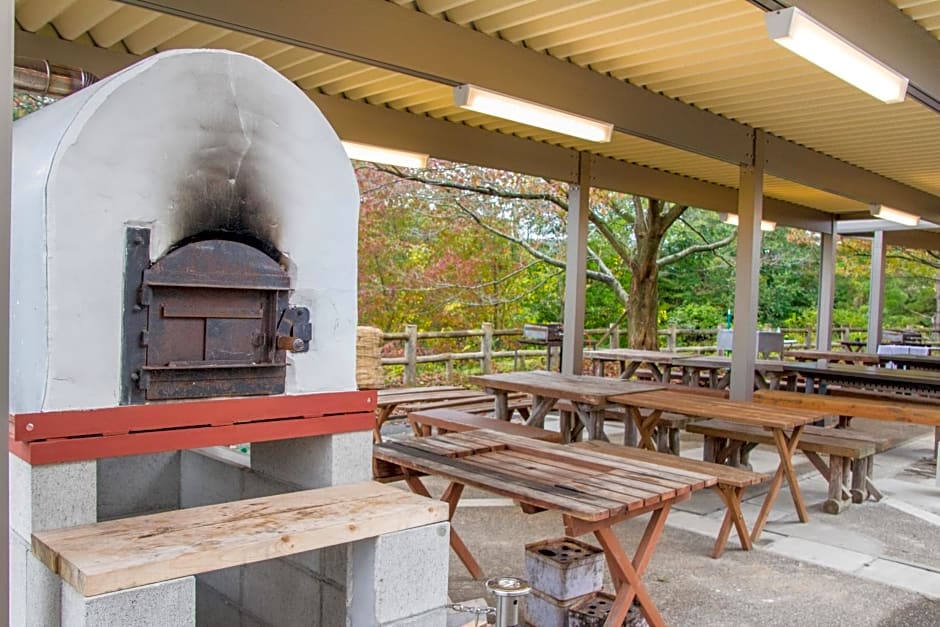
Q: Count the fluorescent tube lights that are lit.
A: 5